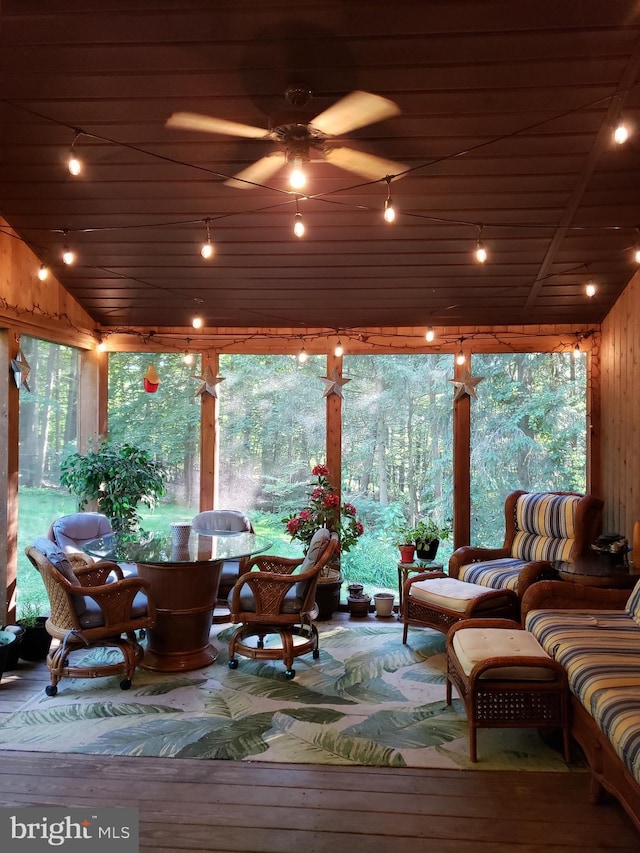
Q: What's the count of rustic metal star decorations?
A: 4